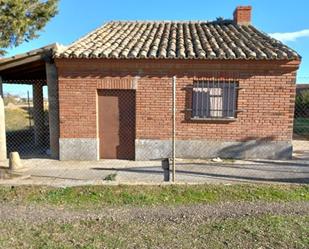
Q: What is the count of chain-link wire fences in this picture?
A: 1